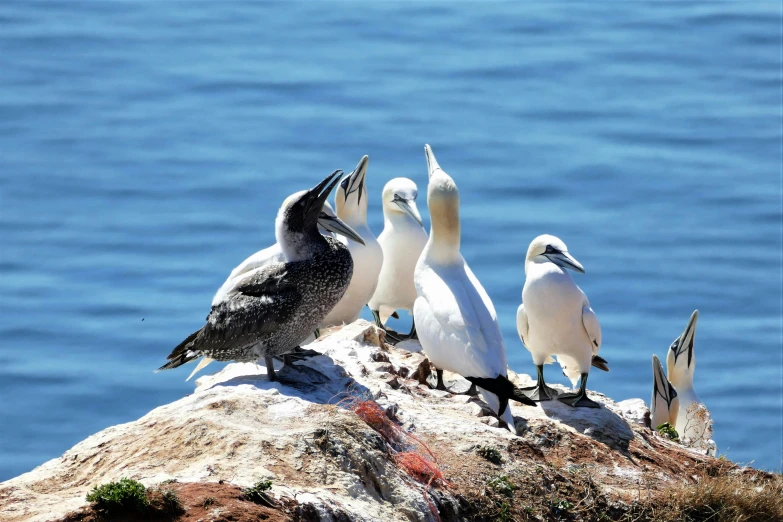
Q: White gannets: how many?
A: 7